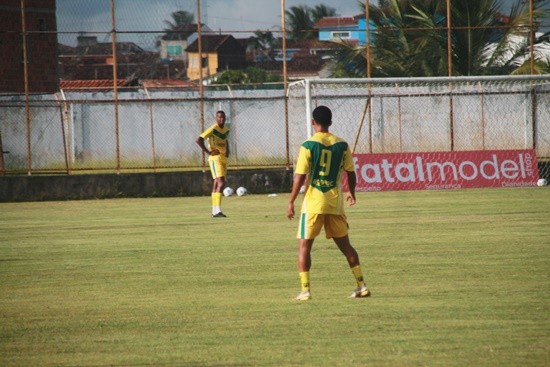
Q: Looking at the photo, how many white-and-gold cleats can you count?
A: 2